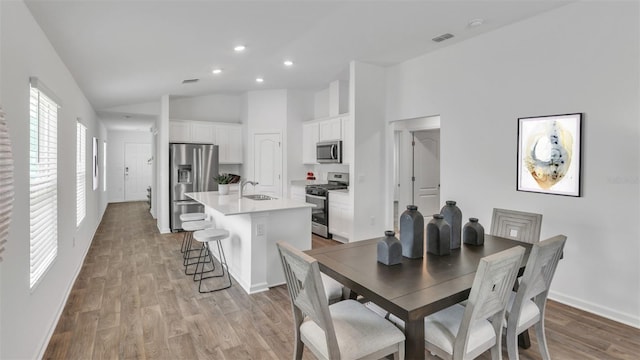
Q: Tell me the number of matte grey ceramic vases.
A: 5